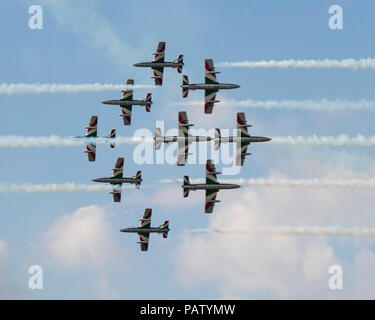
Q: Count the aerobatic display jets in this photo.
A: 9